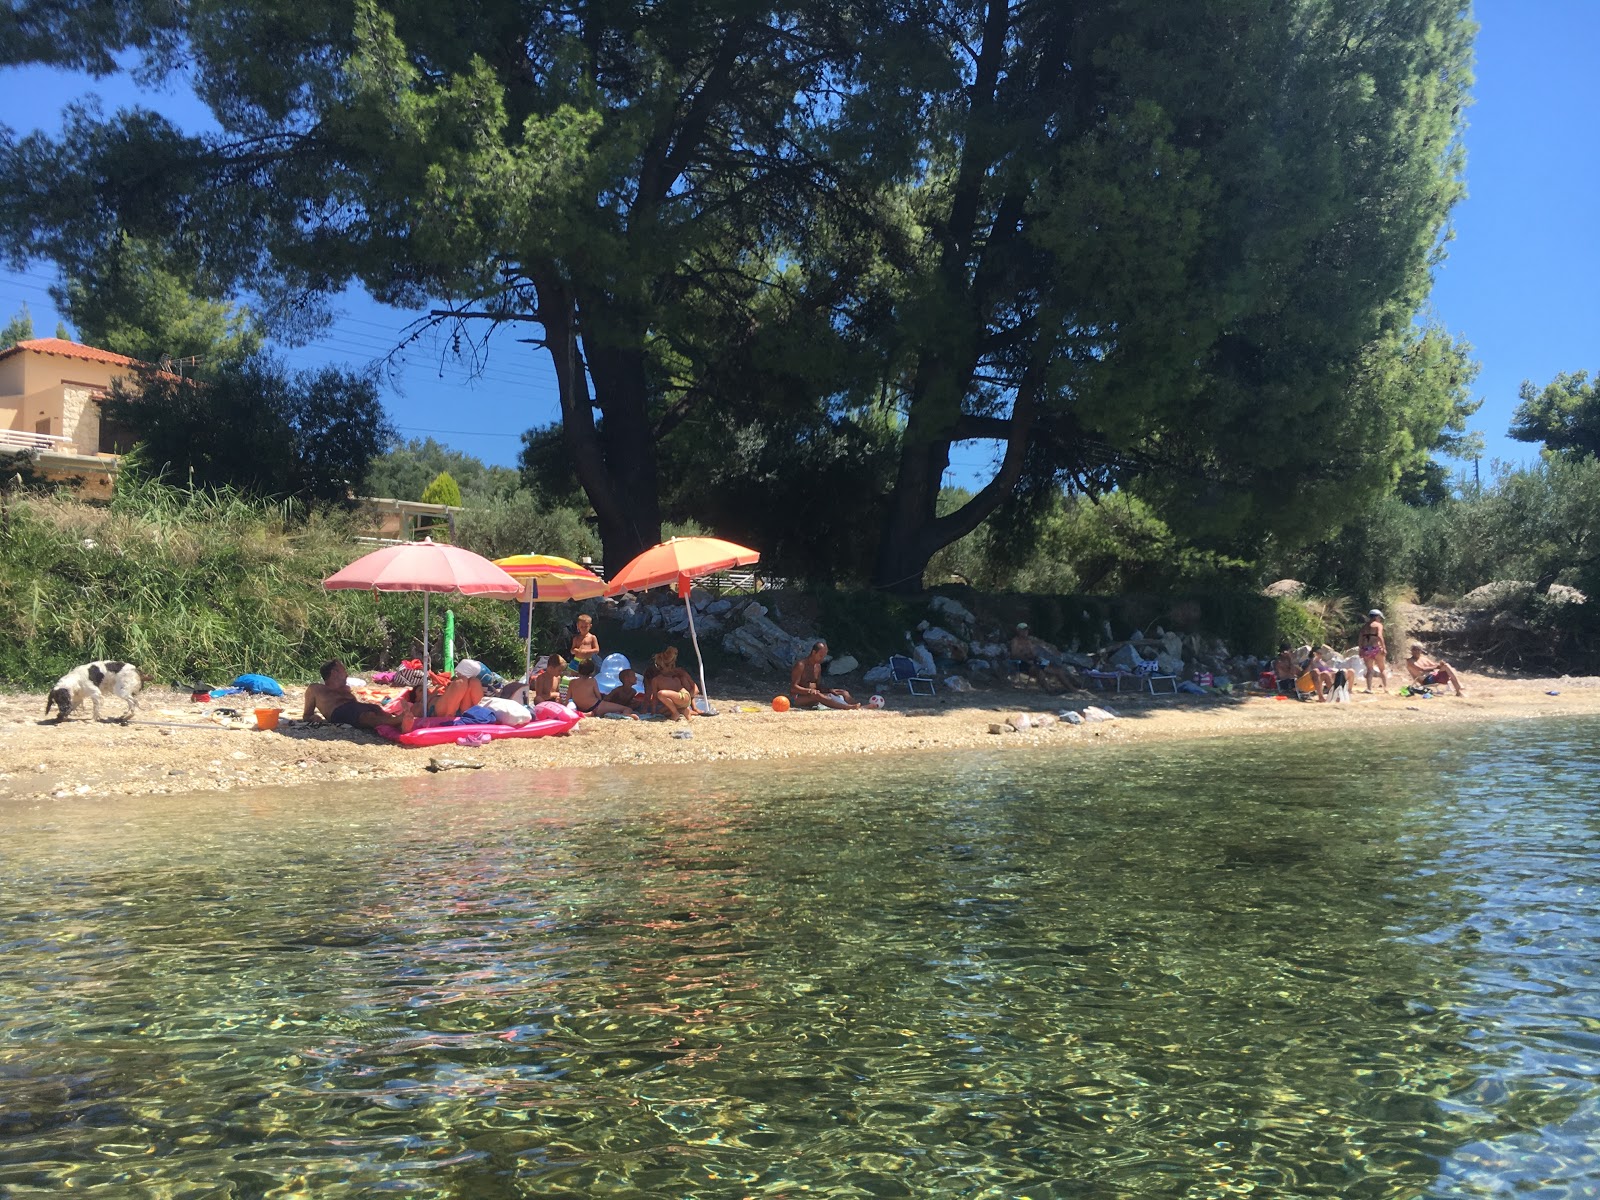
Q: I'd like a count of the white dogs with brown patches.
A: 1